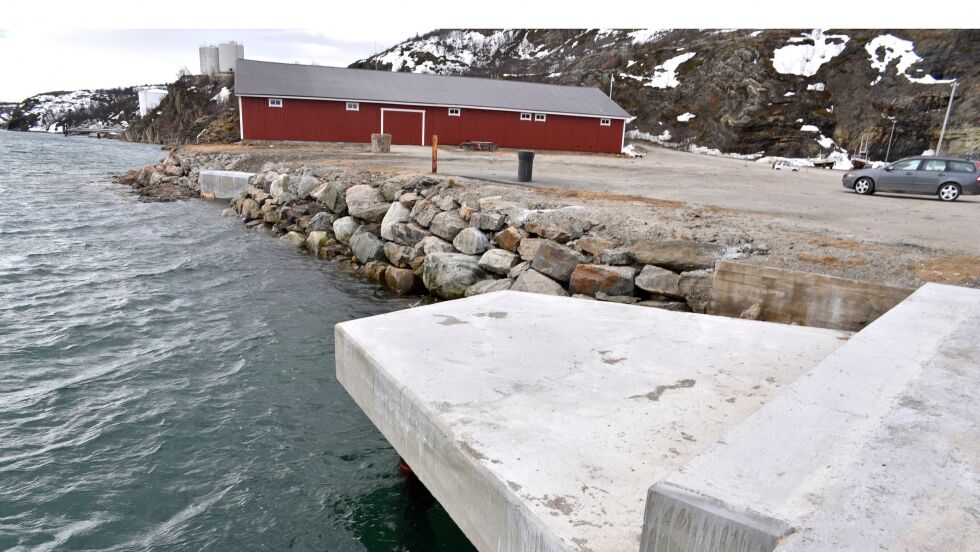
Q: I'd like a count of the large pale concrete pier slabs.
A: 2